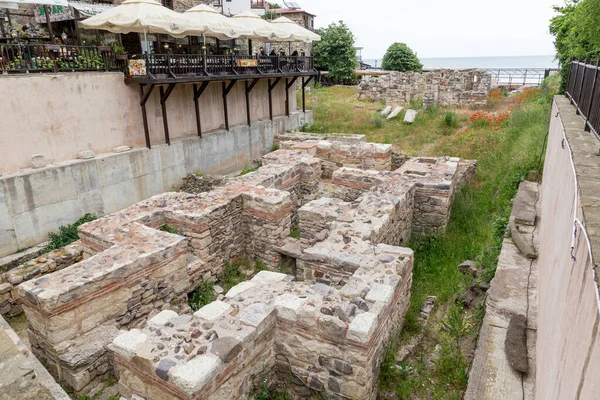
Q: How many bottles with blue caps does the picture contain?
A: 0